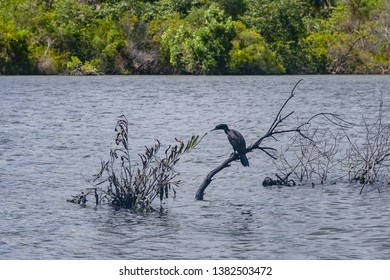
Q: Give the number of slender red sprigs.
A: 0